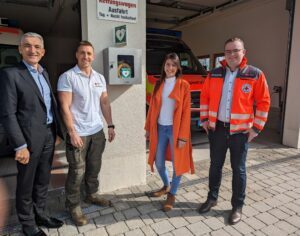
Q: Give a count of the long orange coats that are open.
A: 1